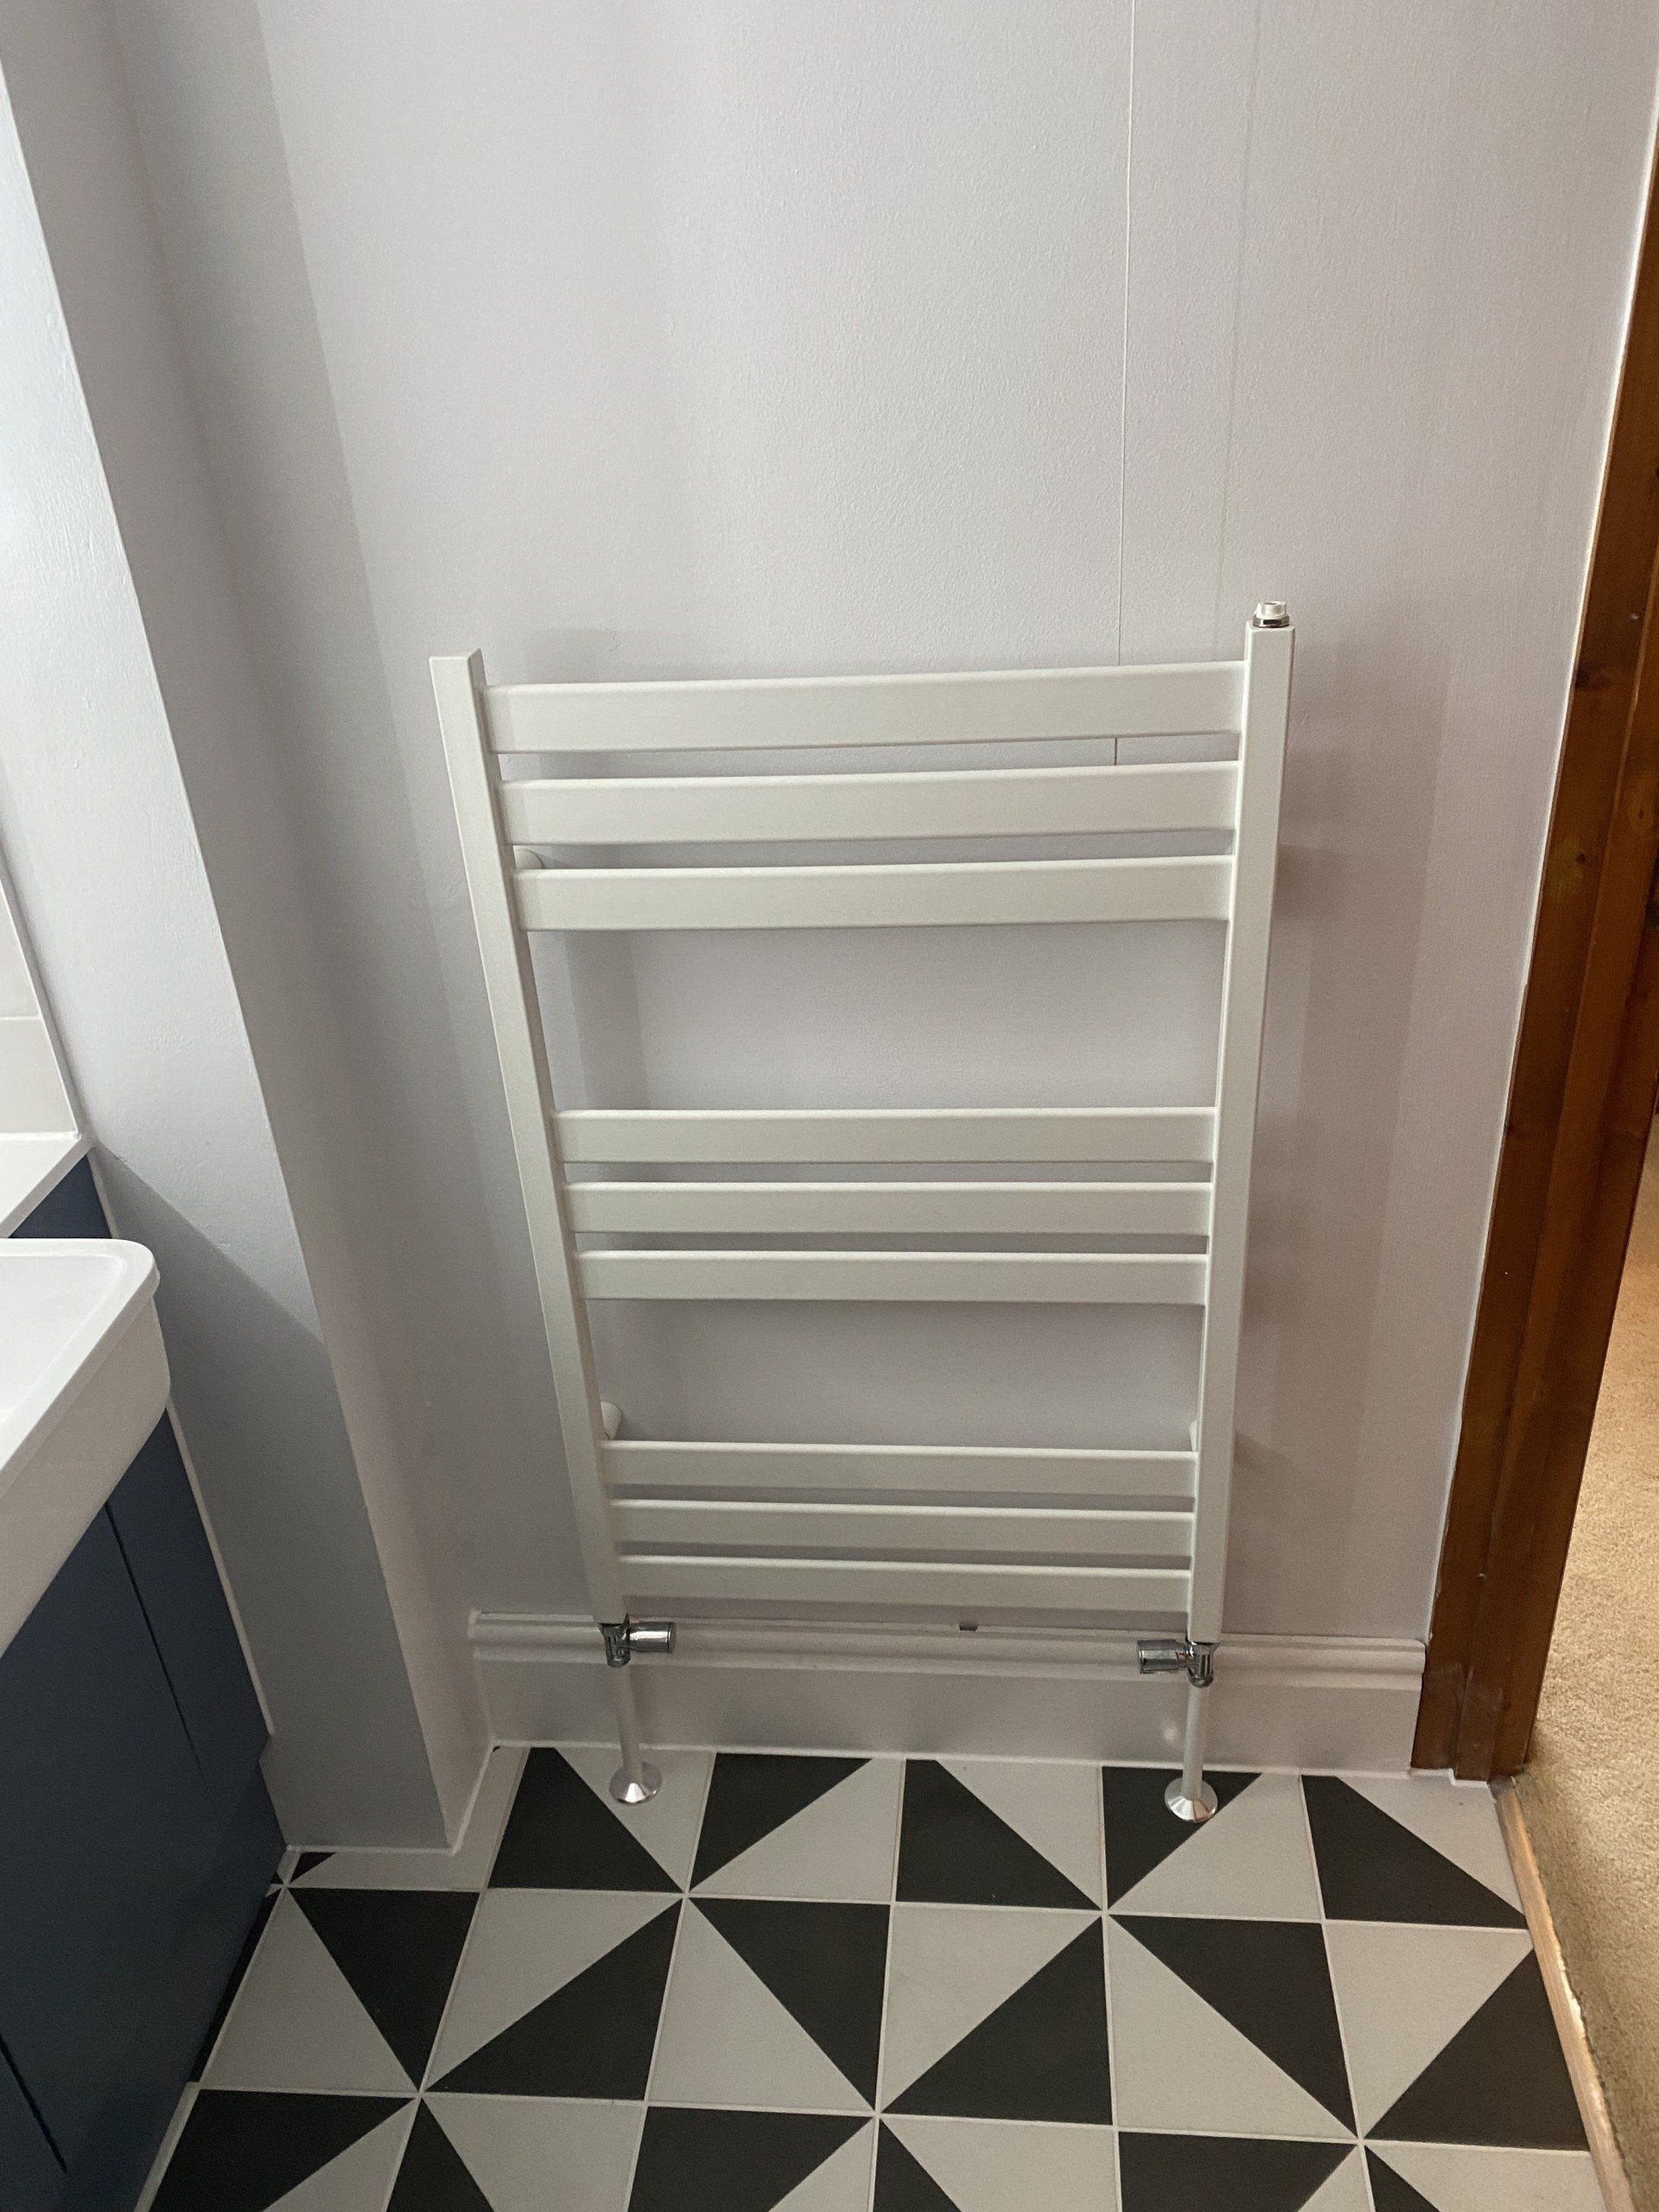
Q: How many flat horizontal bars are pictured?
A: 9